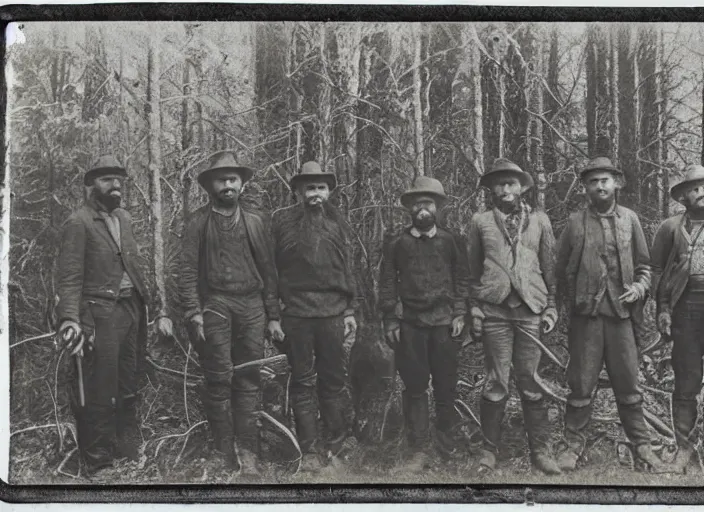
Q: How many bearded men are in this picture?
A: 7